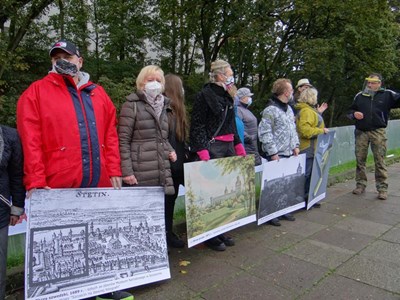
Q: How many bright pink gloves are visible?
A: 2